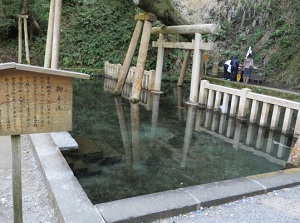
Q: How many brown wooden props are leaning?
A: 3